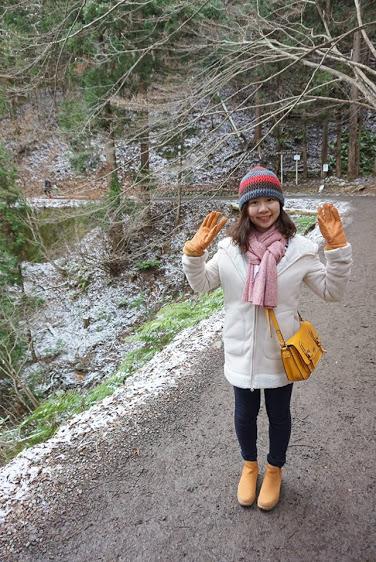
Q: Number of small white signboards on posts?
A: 2